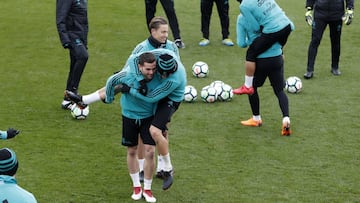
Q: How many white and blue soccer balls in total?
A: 7